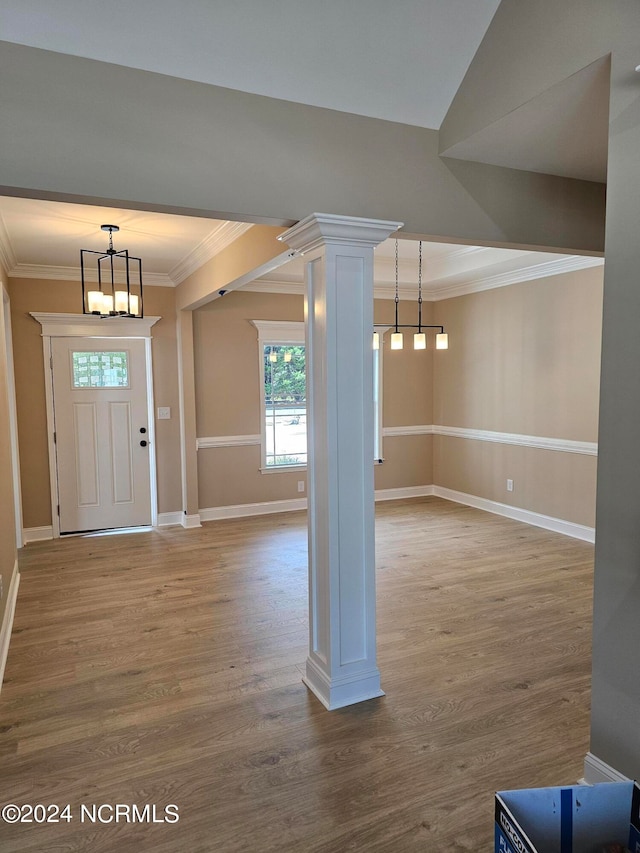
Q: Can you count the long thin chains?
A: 2